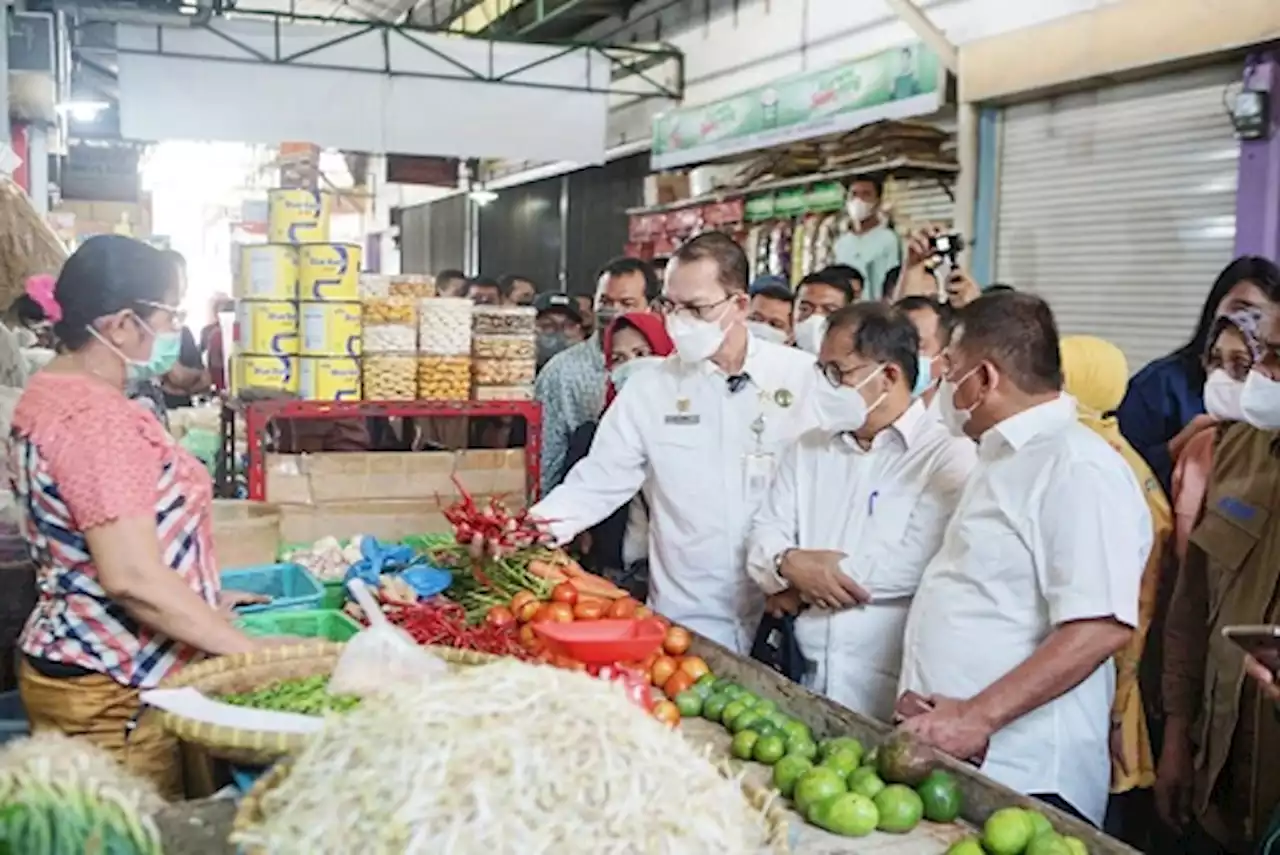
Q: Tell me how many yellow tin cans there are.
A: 7